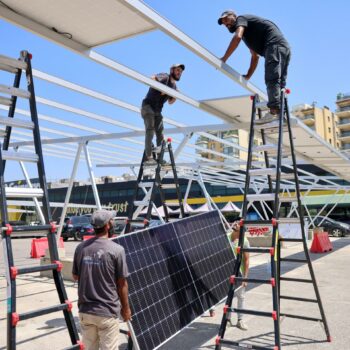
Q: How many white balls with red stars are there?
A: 0